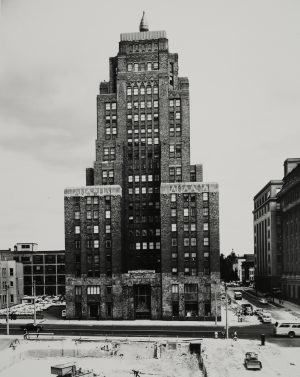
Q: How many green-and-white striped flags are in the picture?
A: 0